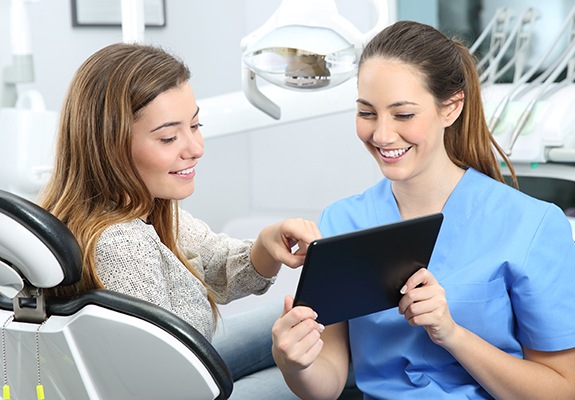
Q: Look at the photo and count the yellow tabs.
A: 2